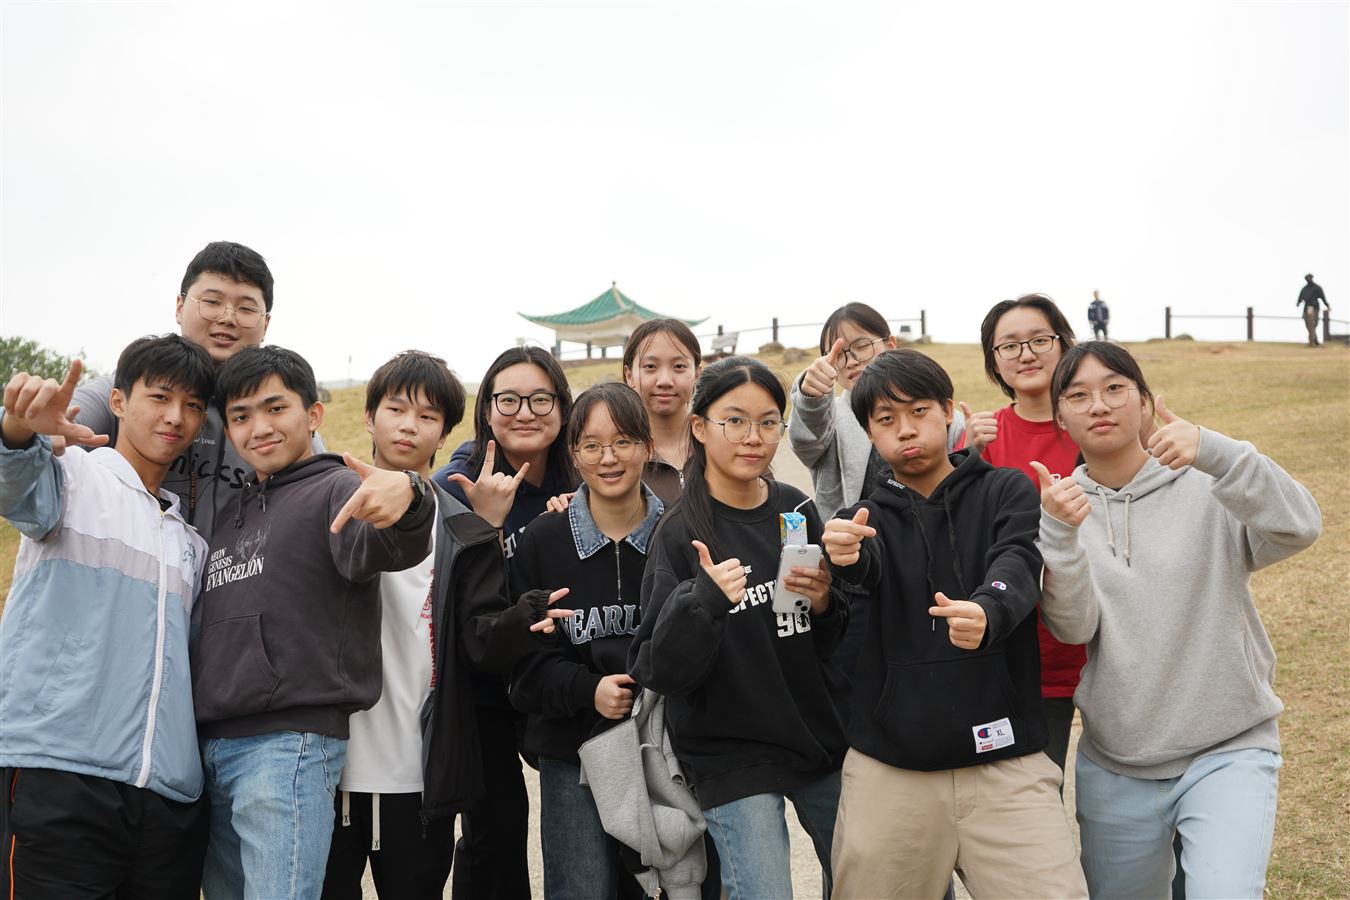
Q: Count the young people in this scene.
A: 12